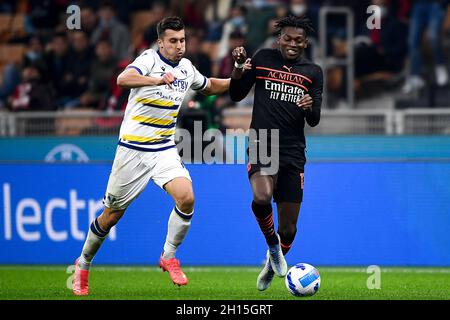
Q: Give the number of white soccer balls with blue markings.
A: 1